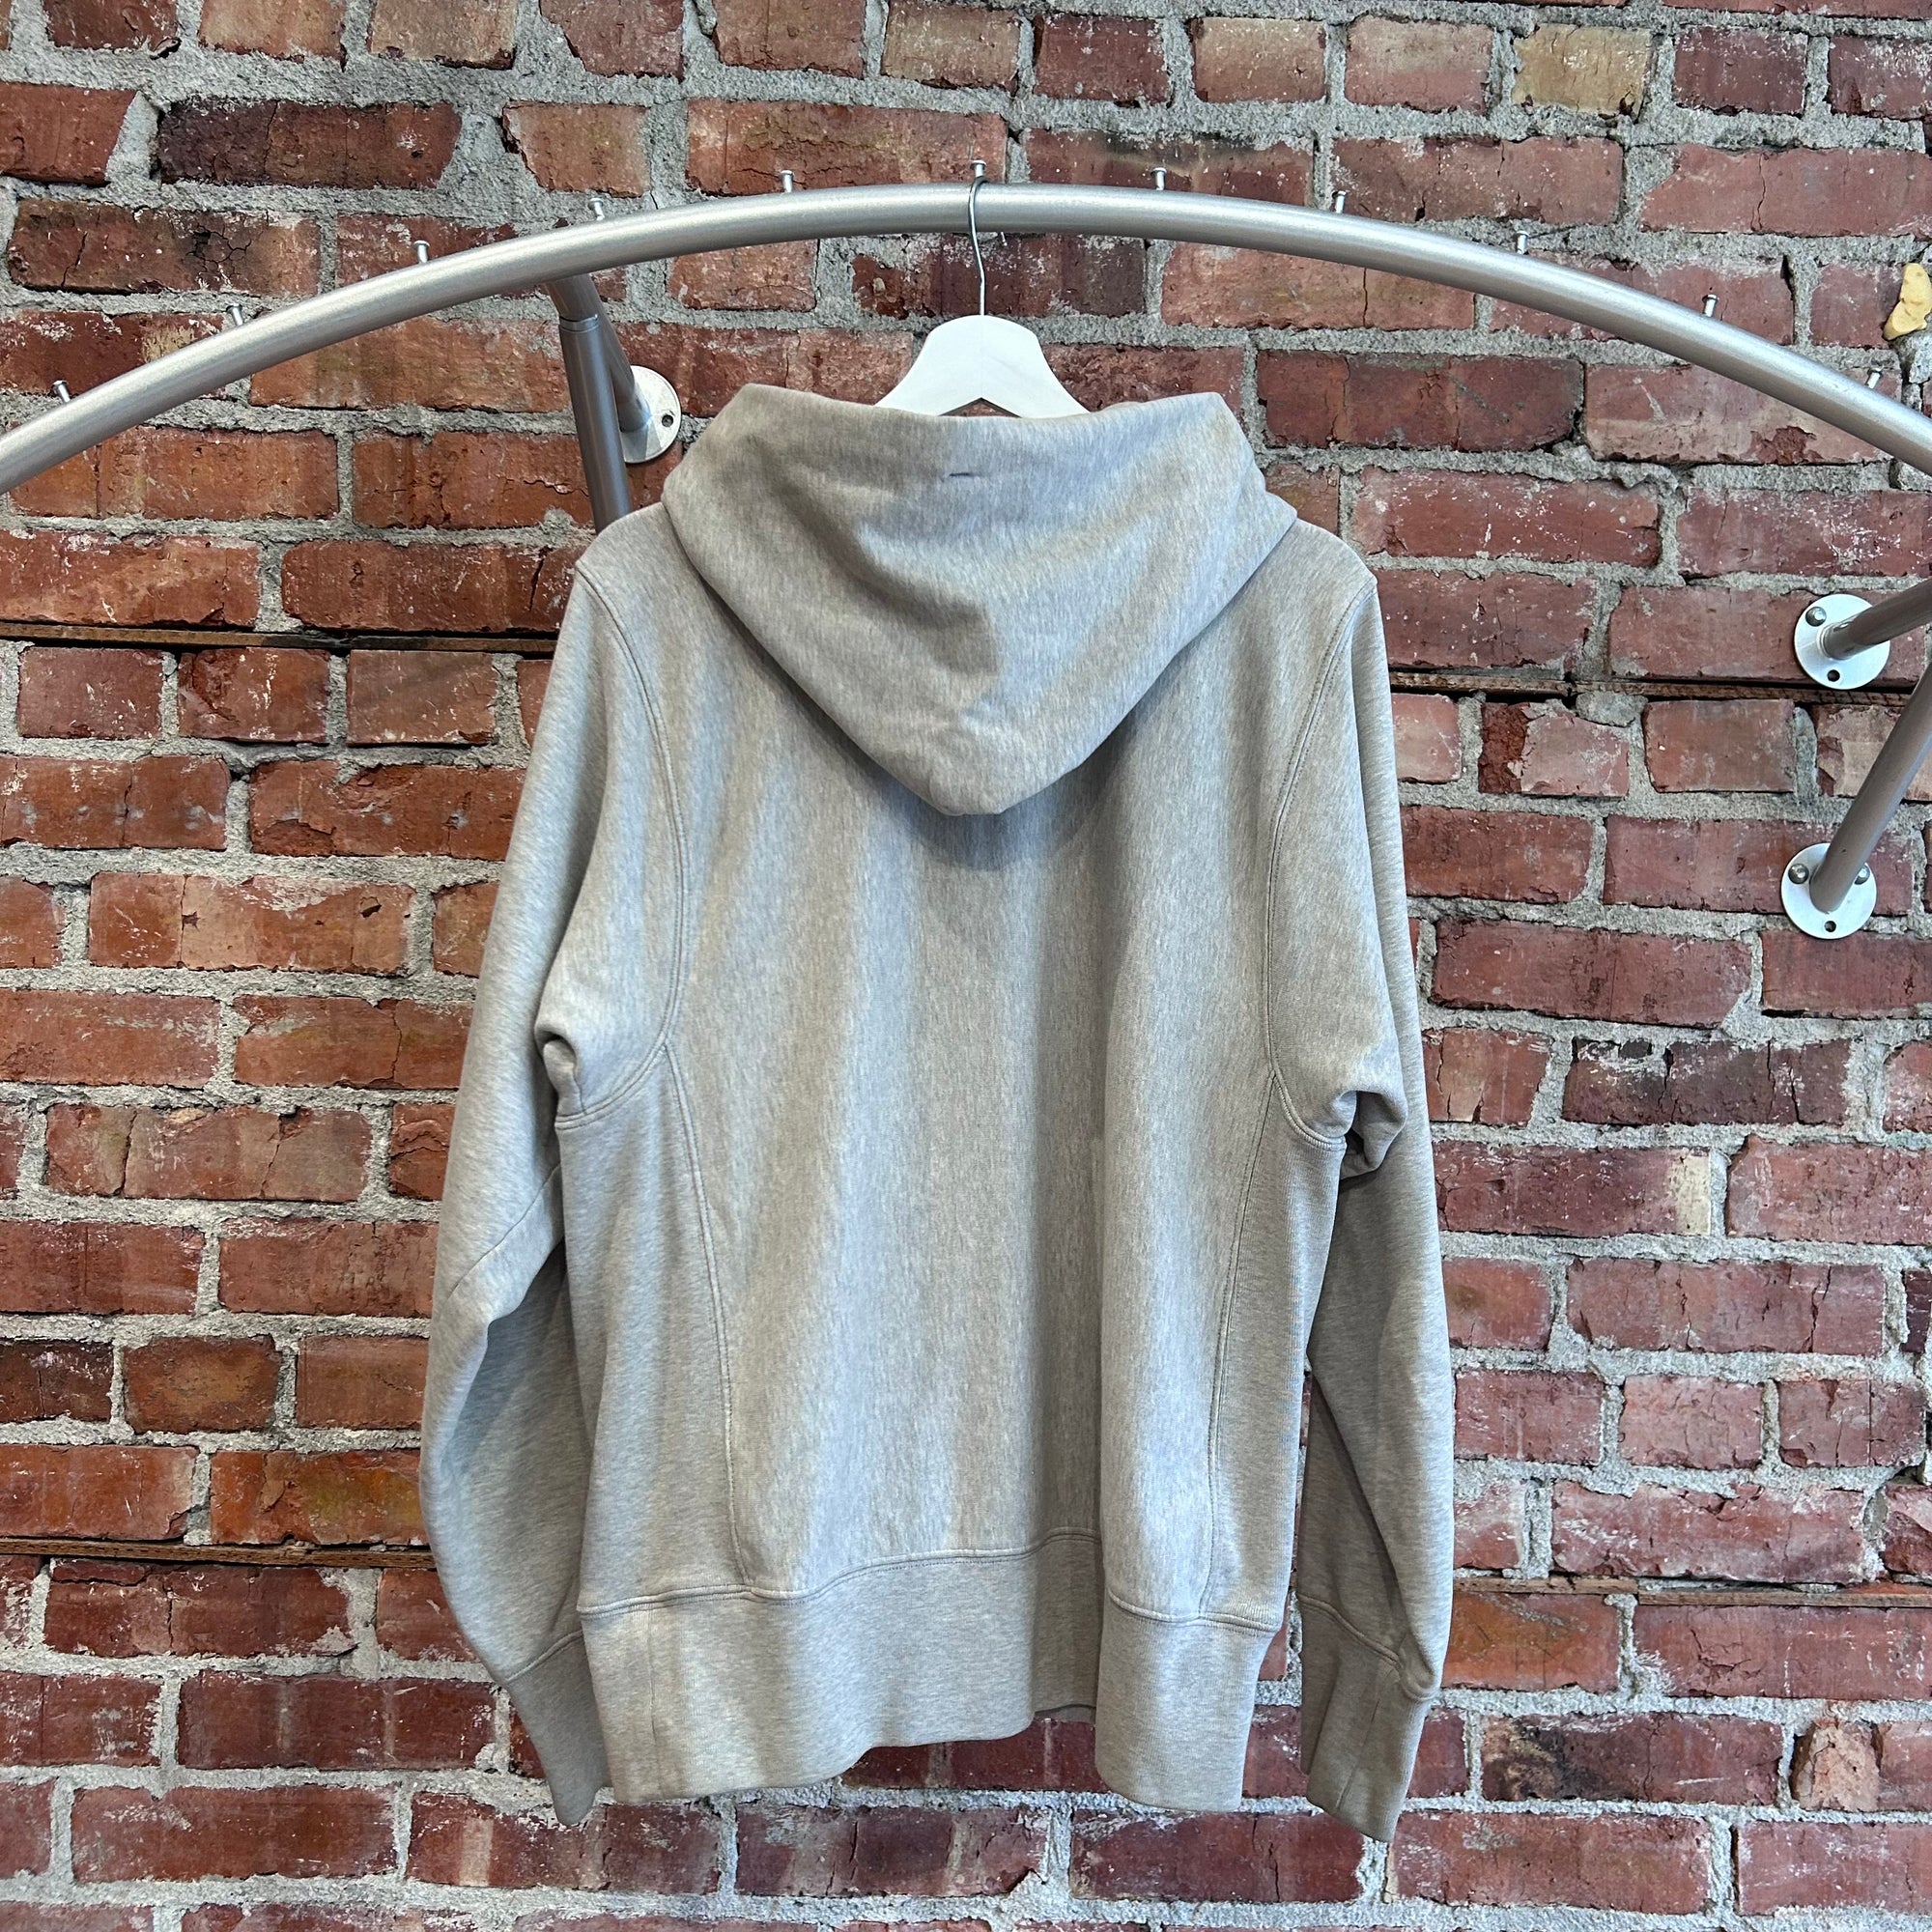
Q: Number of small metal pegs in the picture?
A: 11